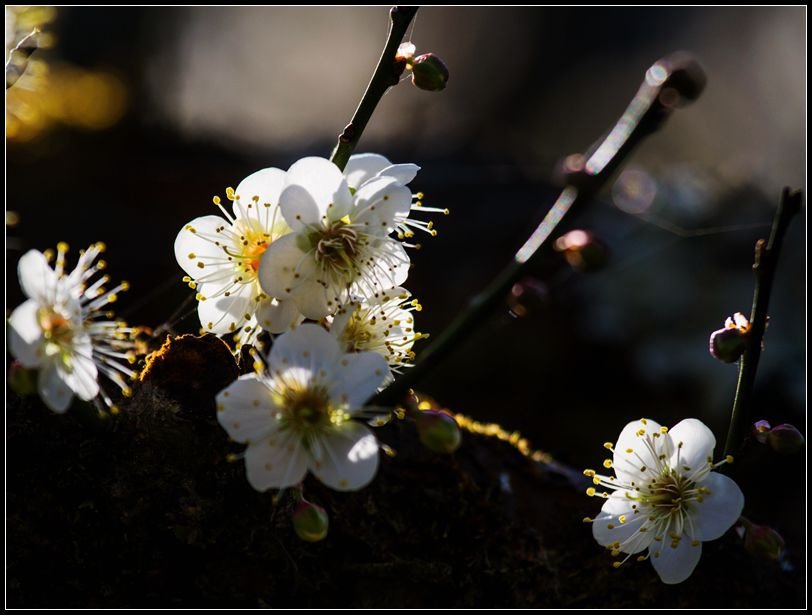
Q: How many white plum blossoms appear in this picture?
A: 7